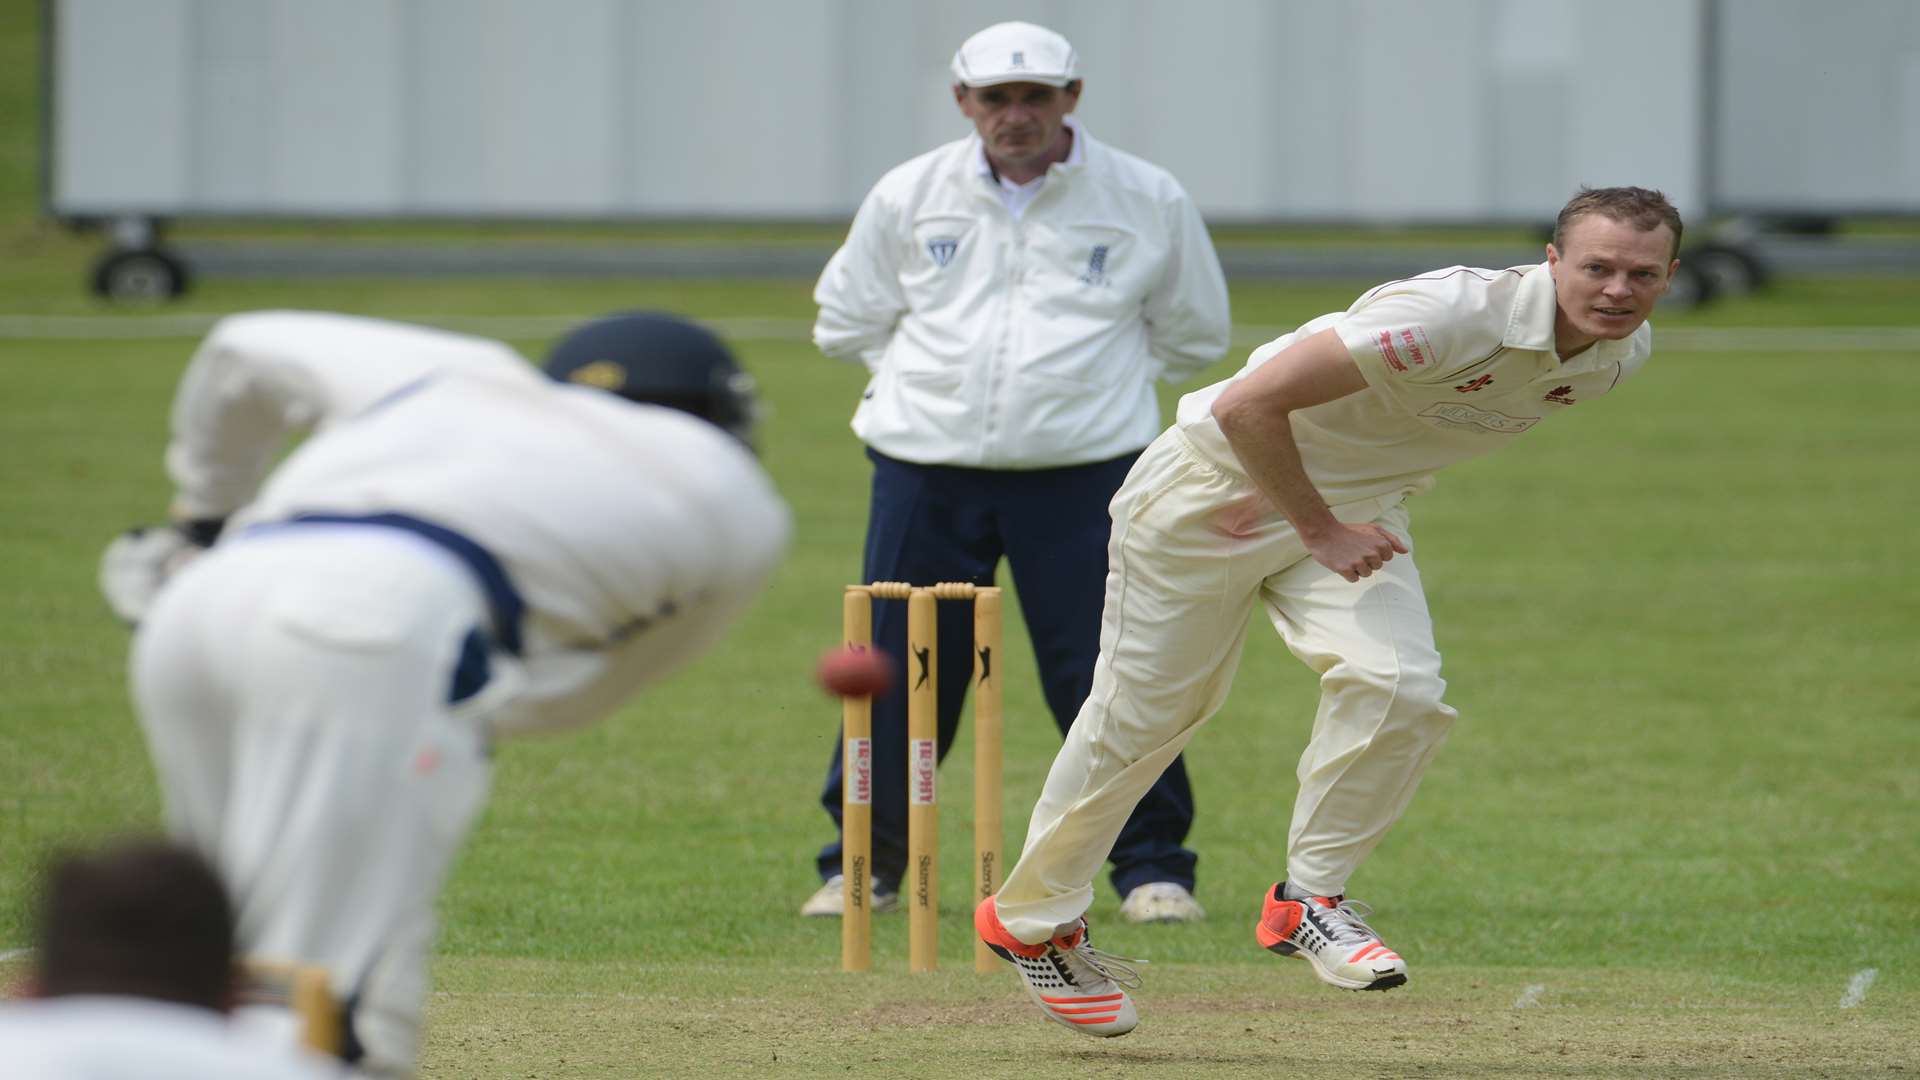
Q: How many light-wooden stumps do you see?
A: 3